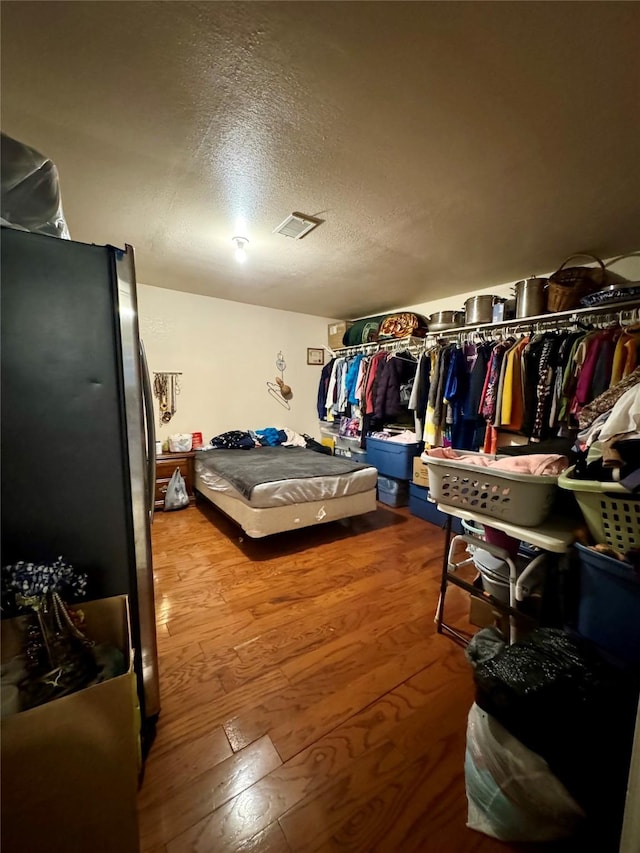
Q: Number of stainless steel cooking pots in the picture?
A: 3